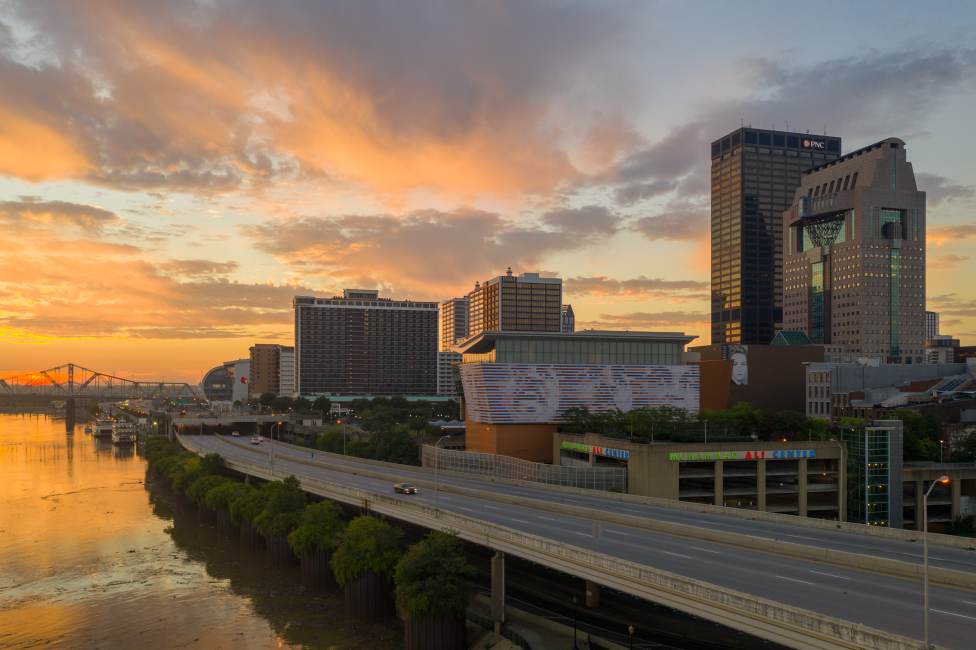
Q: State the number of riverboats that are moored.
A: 2